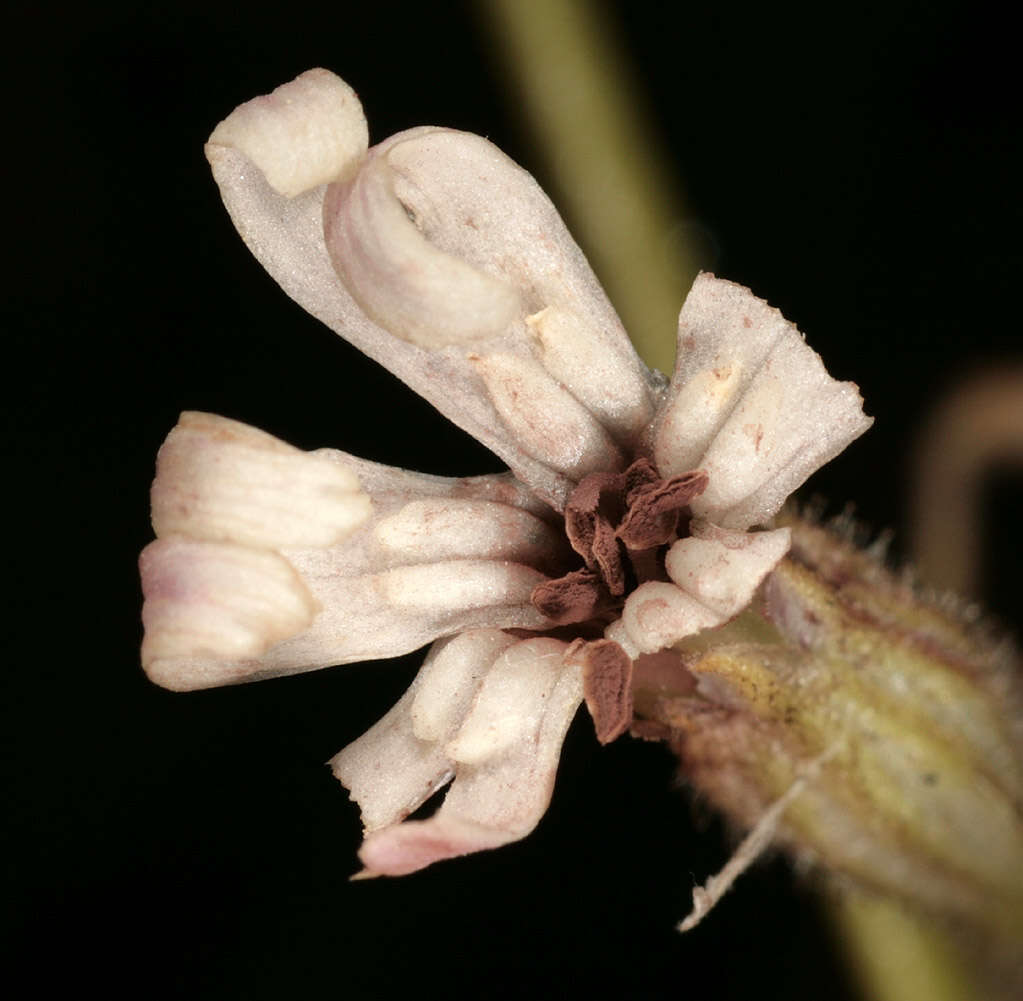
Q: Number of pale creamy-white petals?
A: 5